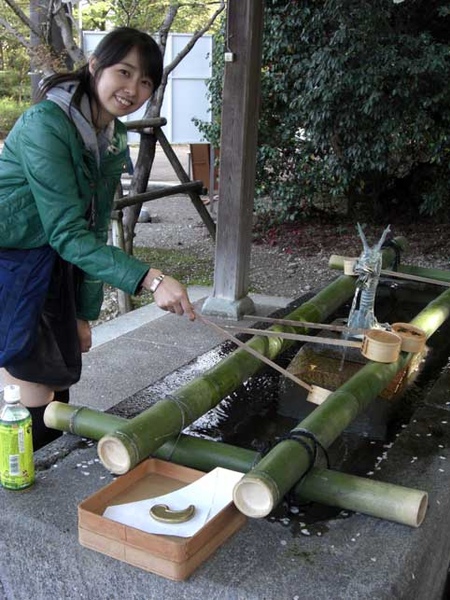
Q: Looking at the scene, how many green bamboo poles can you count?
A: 4